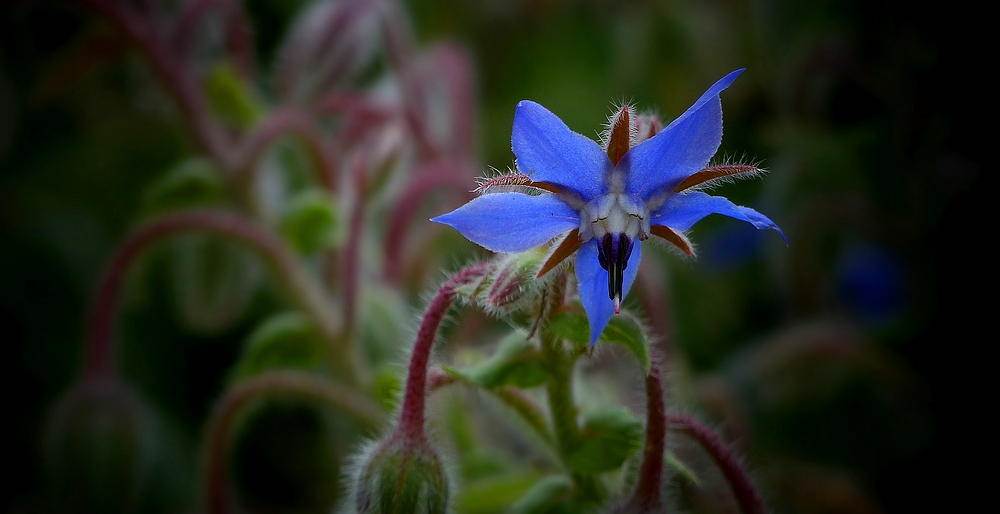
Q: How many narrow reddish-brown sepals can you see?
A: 5